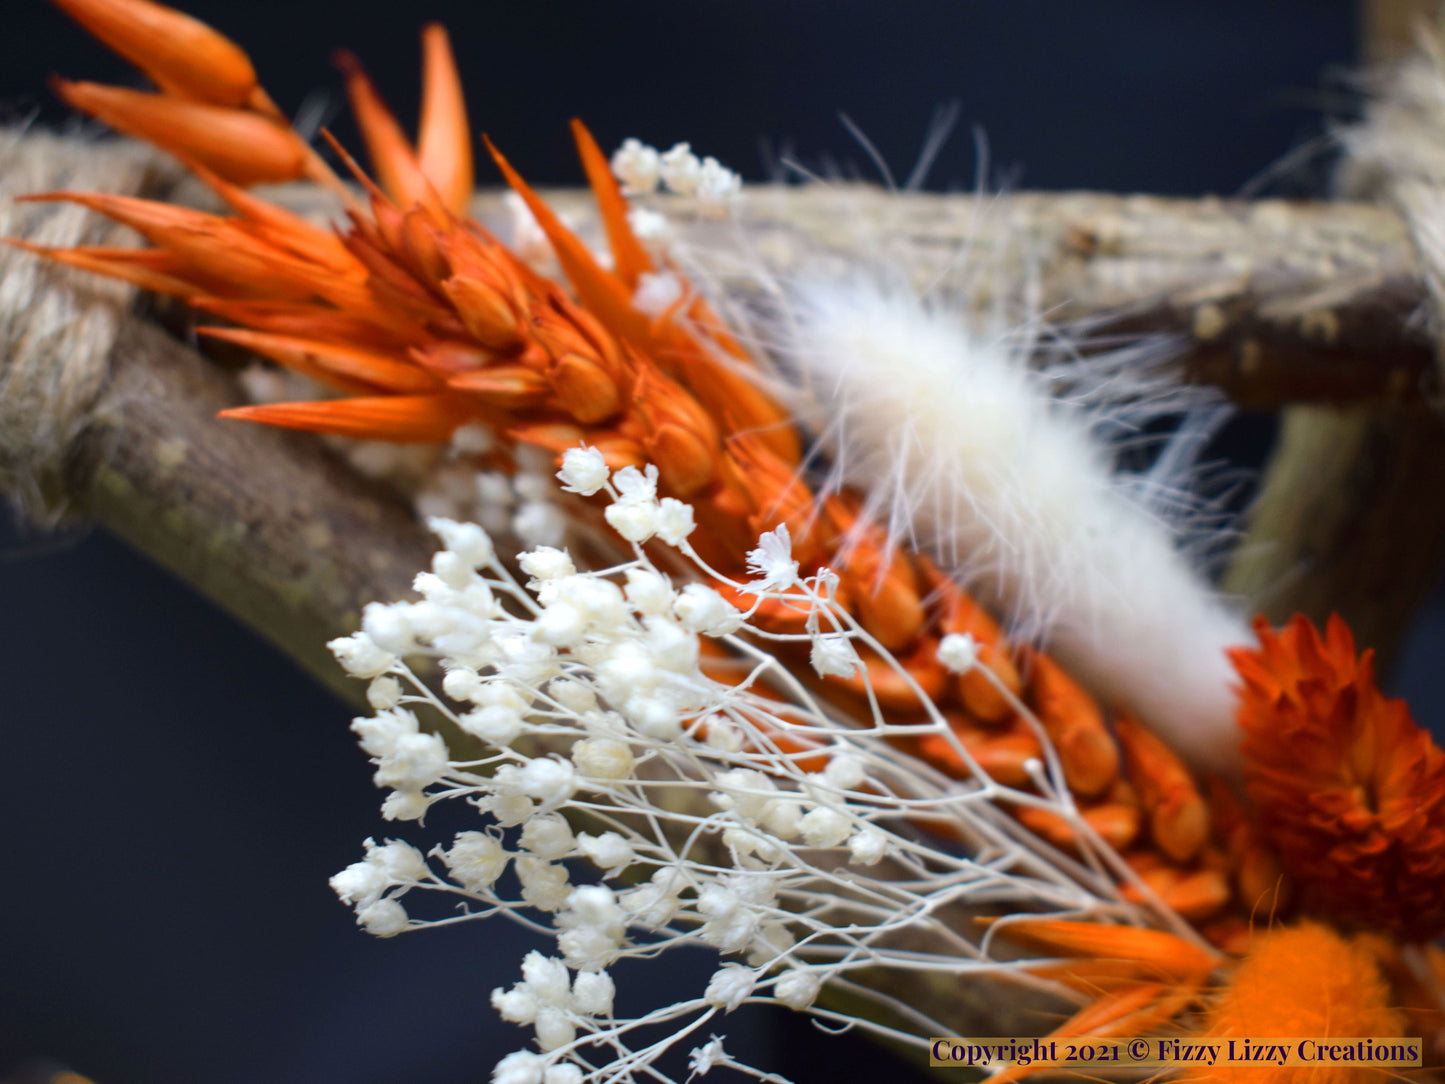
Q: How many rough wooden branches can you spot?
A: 3